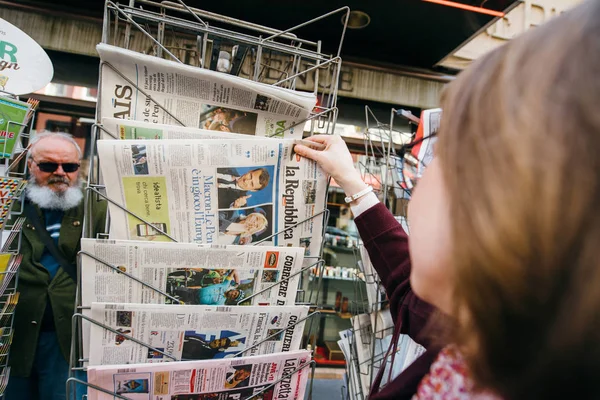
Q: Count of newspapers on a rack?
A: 6